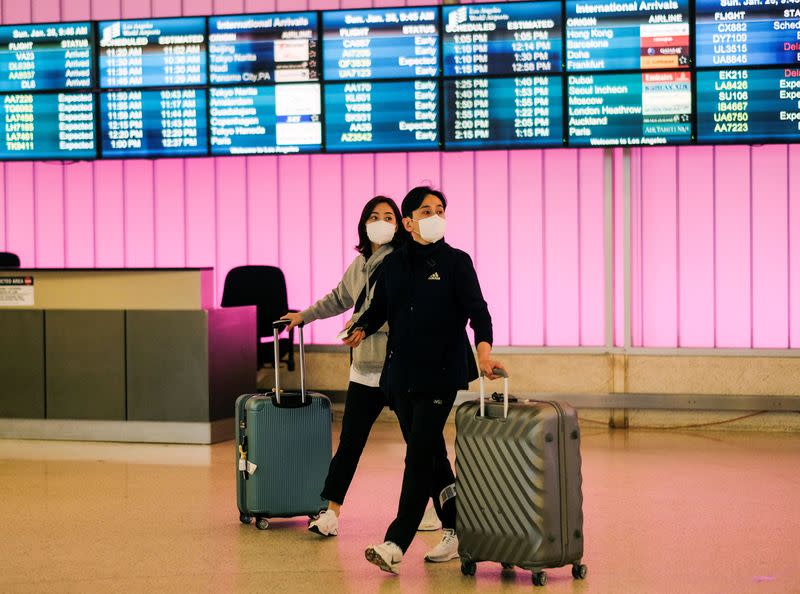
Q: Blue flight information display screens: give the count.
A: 14